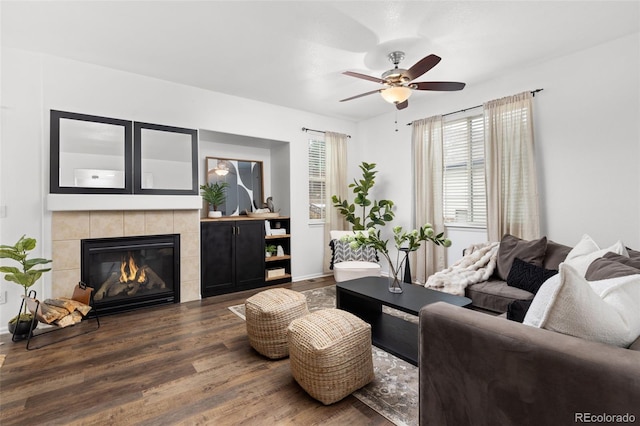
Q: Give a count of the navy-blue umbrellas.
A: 0